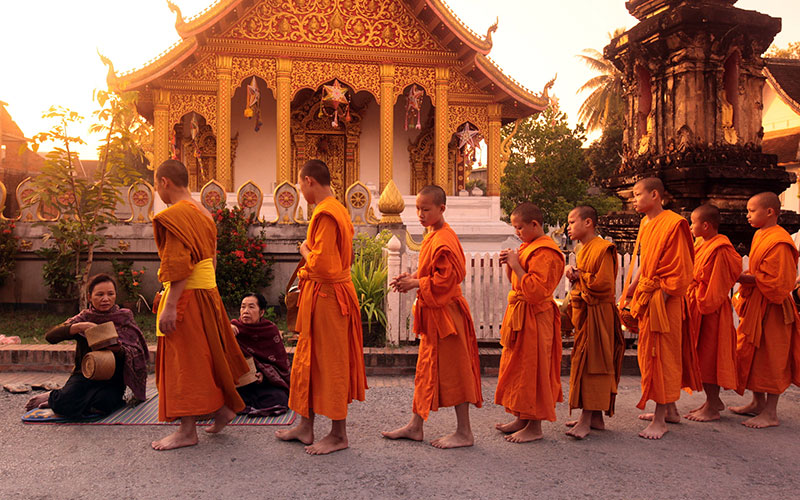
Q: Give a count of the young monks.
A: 8